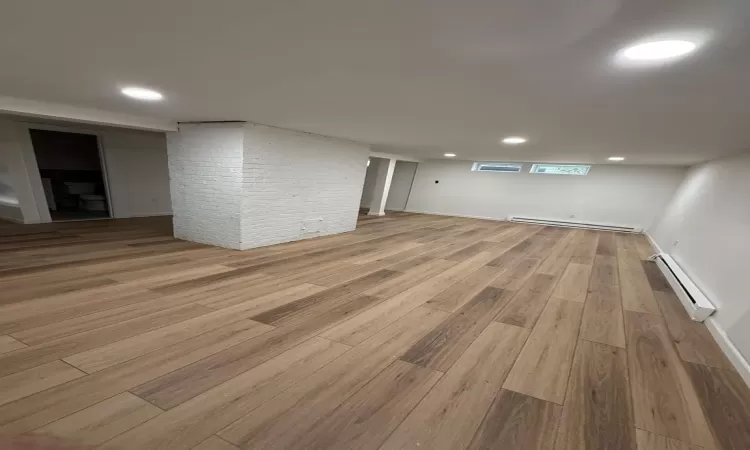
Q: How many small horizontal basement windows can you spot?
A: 2